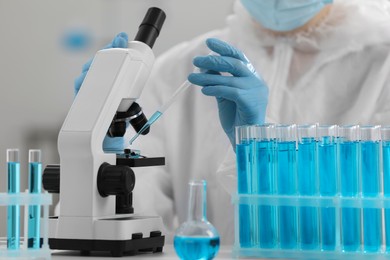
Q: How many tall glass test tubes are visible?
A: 10